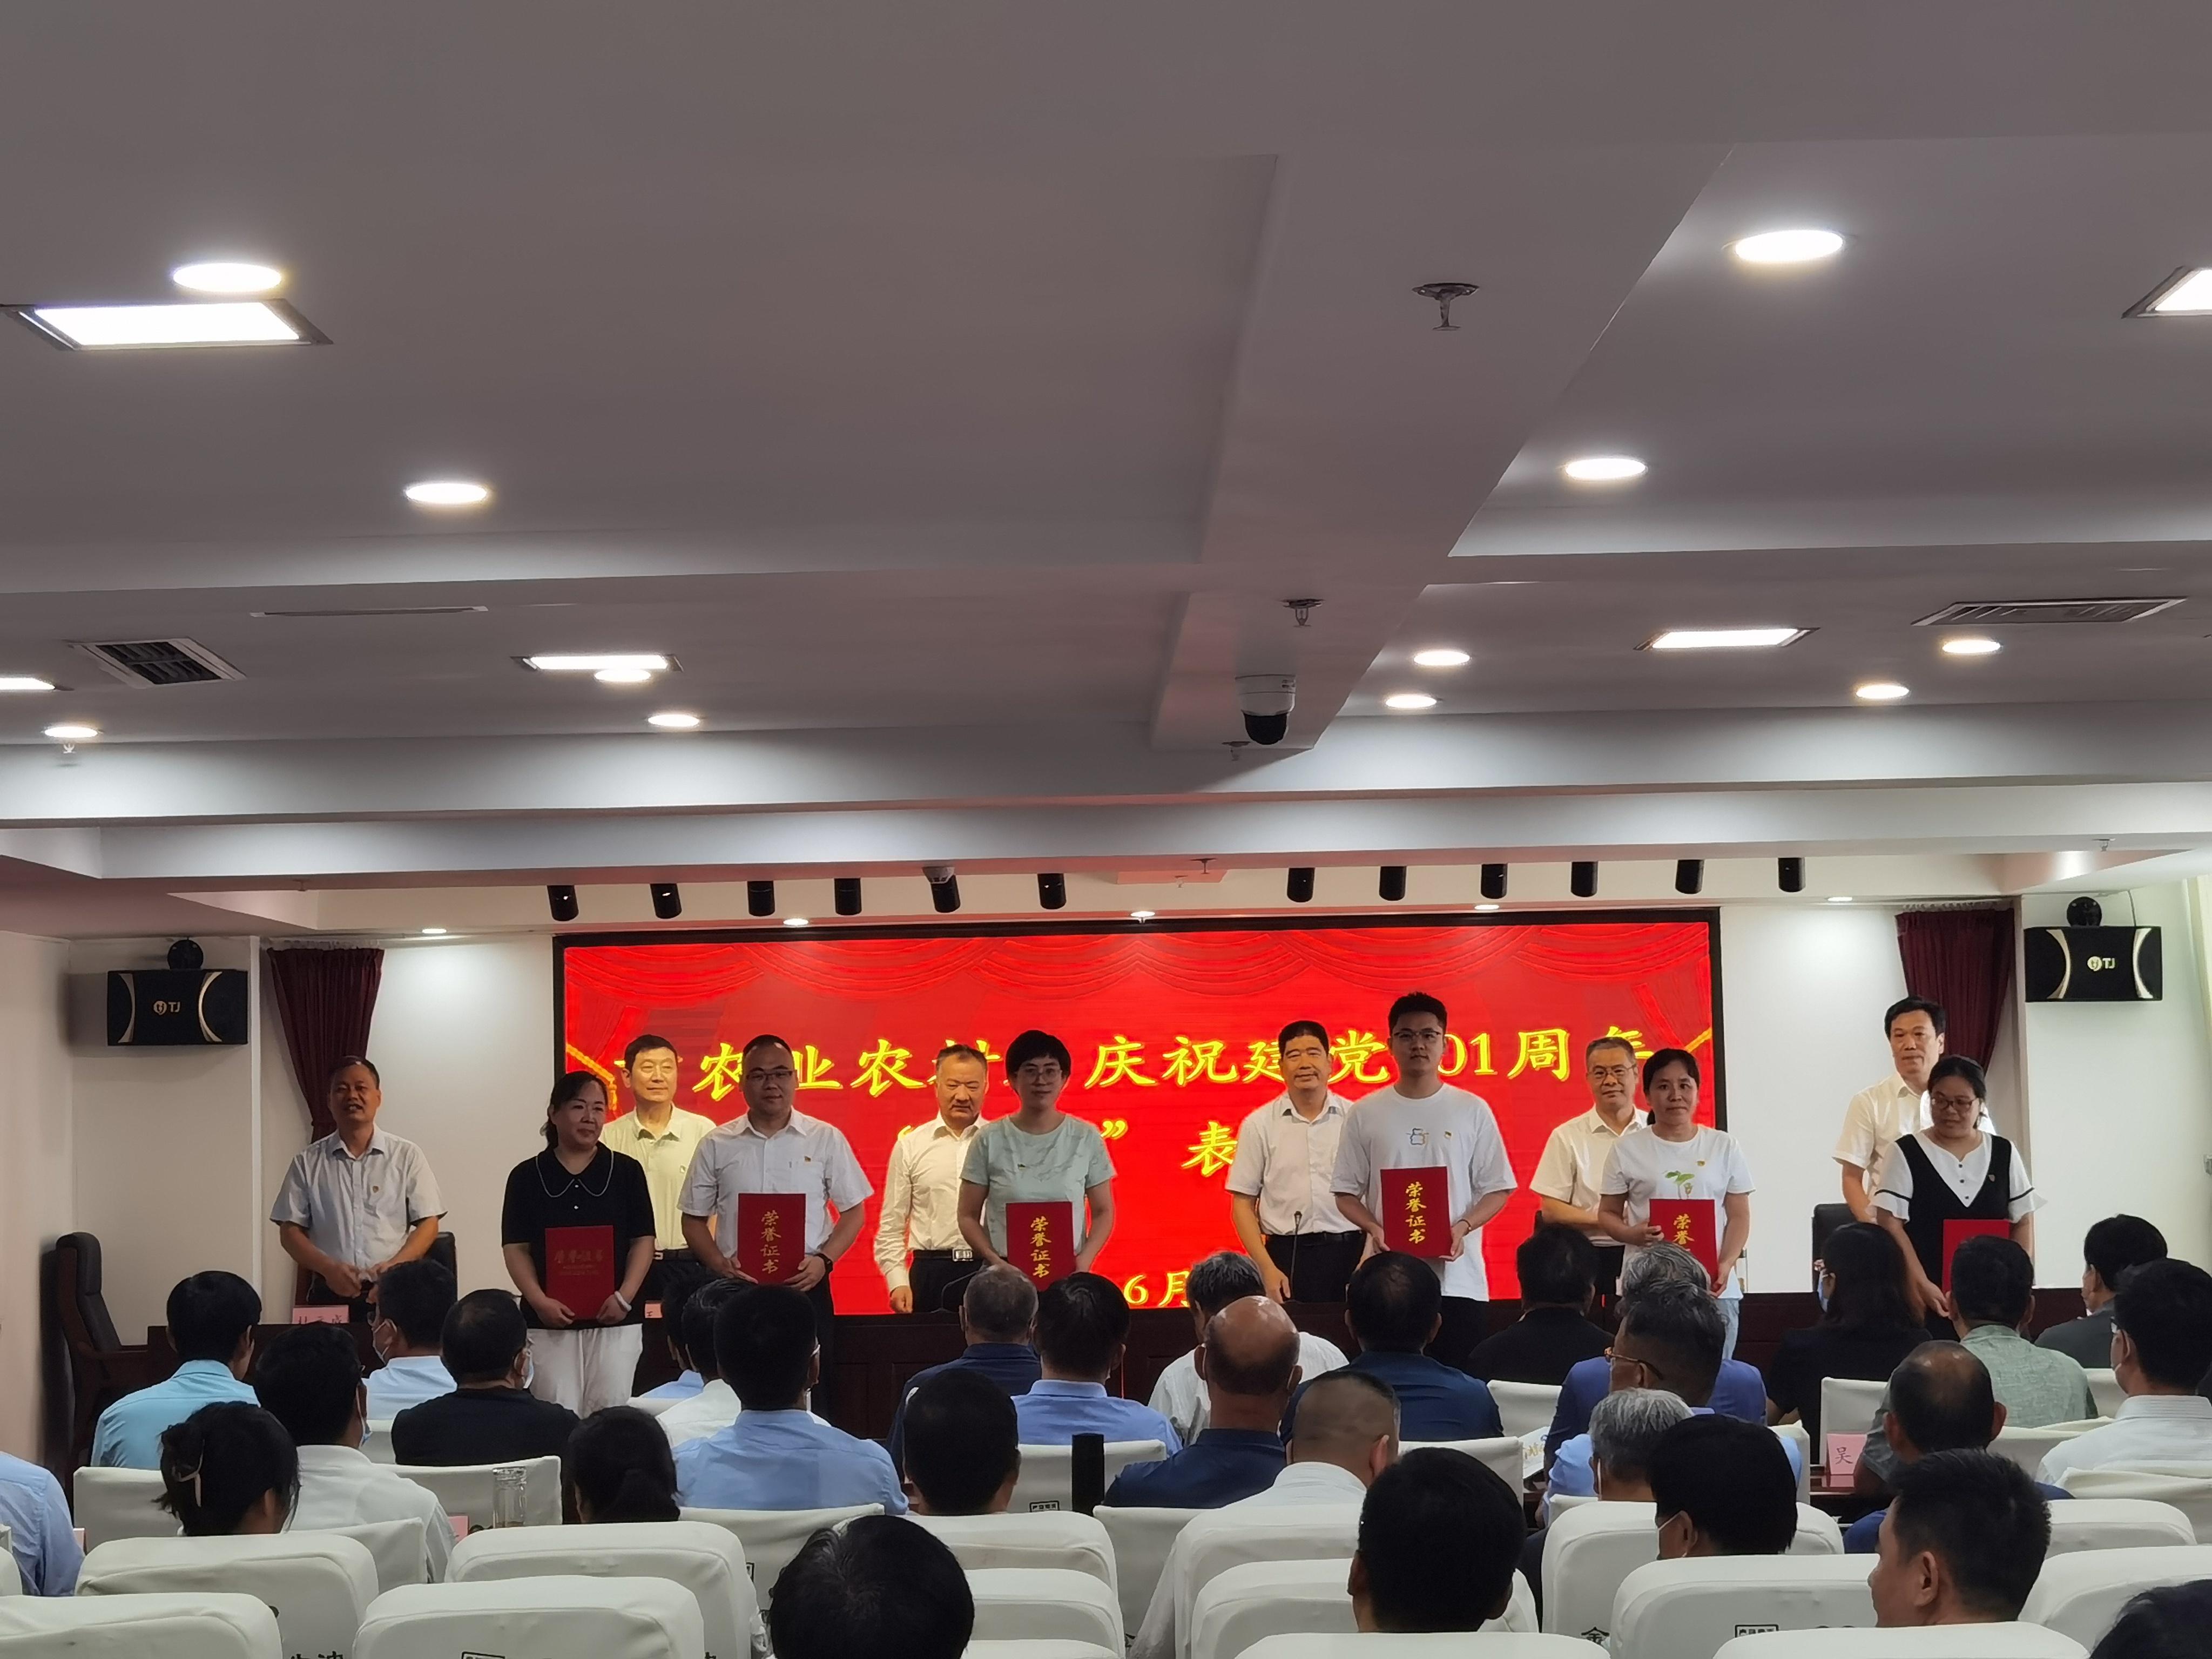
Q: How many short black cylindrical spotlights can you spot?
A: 12